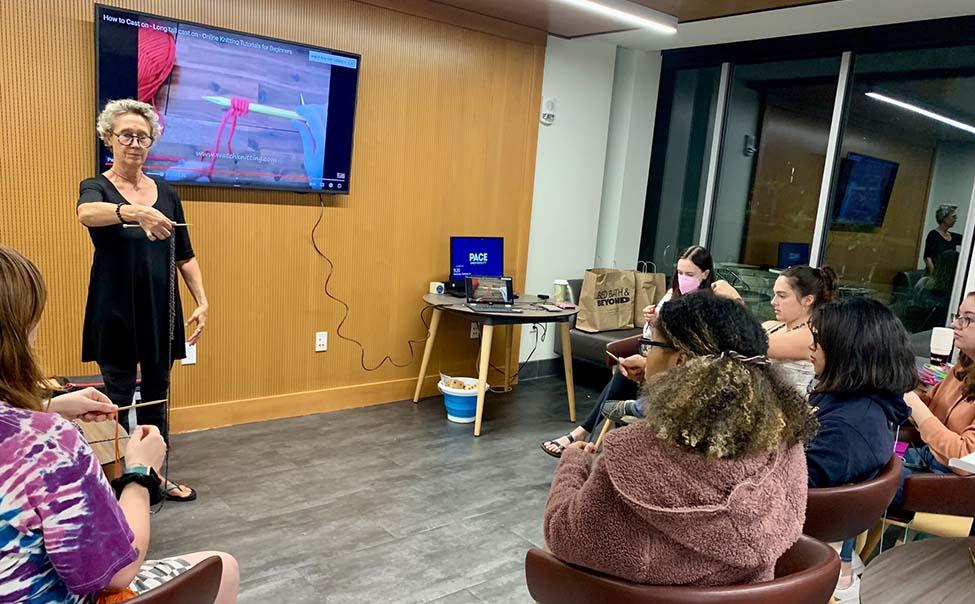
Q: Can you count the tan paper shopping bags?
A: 2